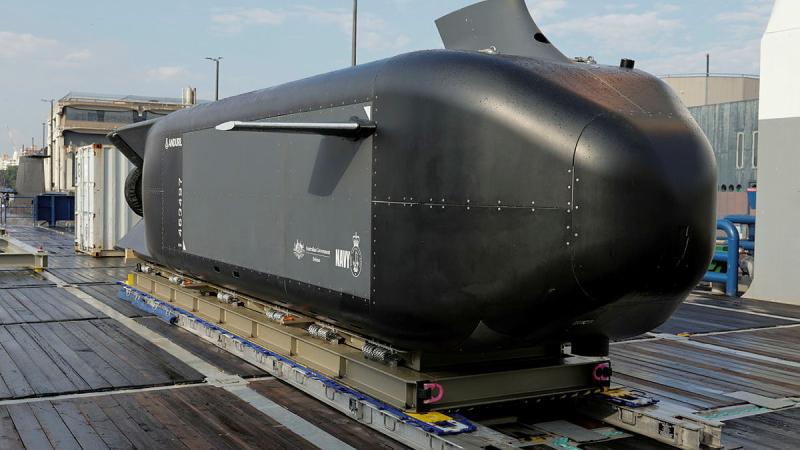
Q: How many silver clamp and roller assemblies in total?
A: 6